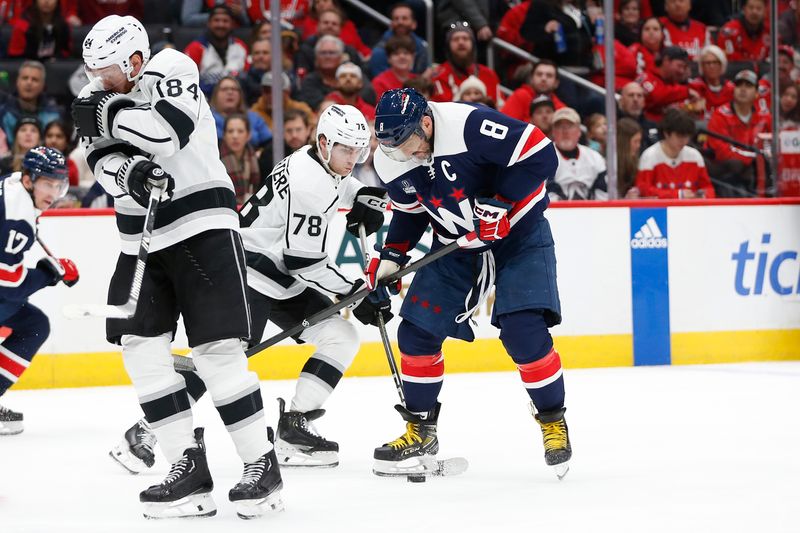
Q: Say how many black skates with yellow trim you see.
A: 2